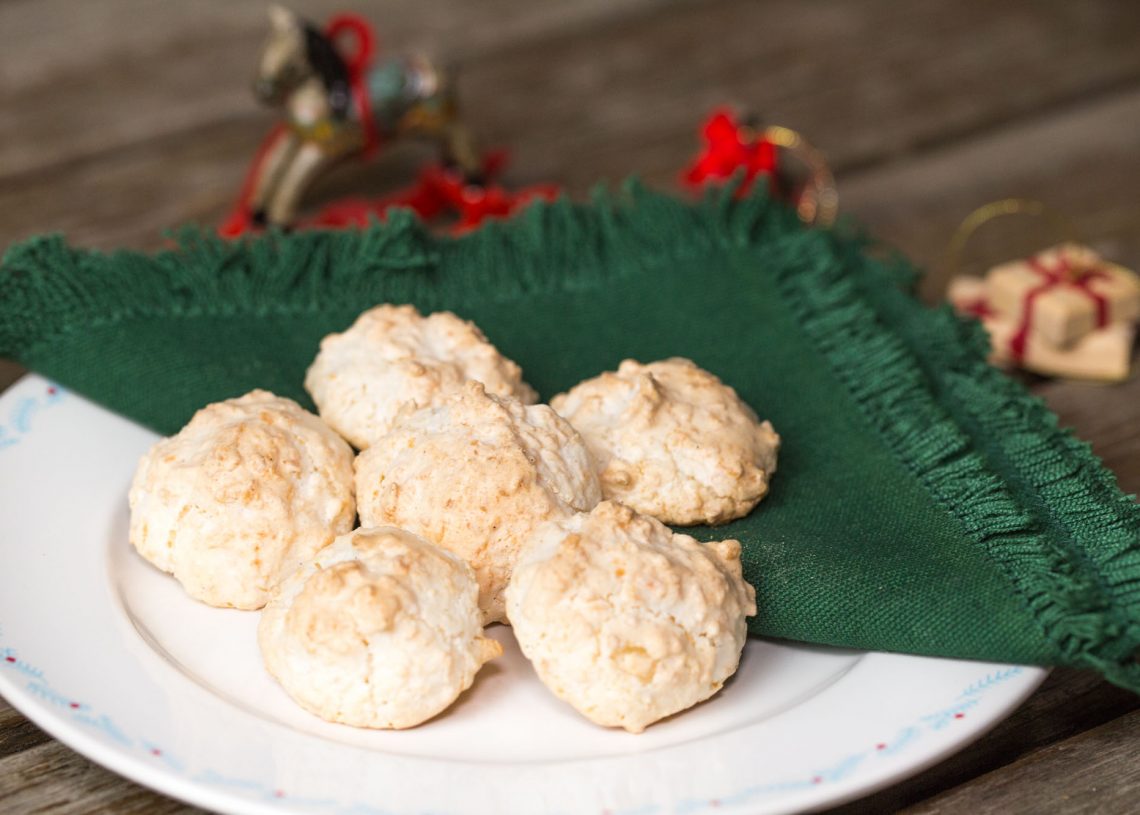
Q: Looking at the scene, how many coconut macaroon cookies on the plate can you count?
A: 6